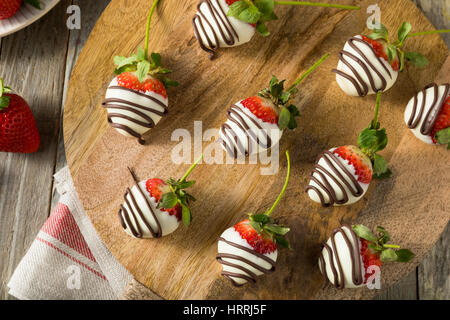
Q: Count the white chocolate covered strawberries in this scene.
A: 9